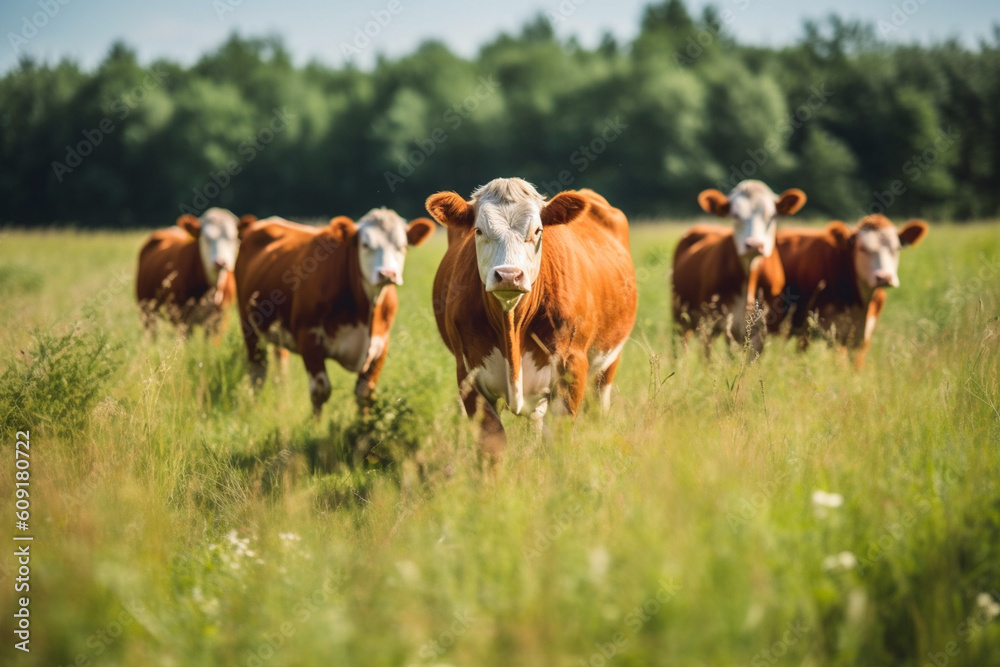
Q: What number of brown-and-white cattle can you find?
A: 5